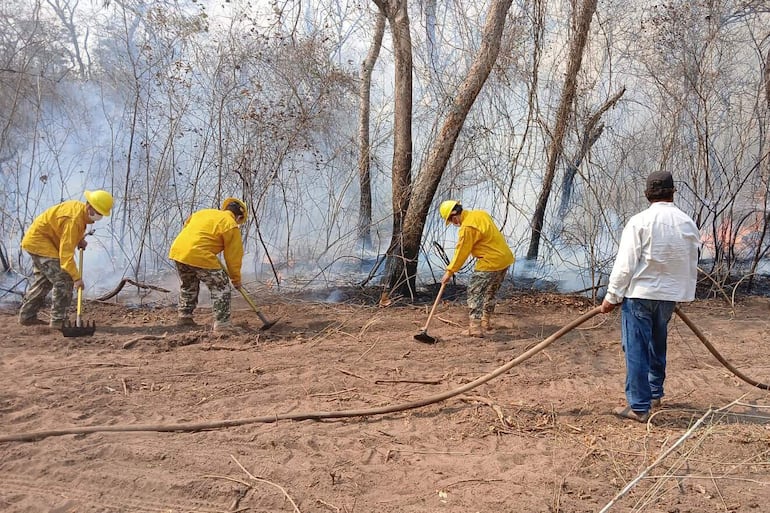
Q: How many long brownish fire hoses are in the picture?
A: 1